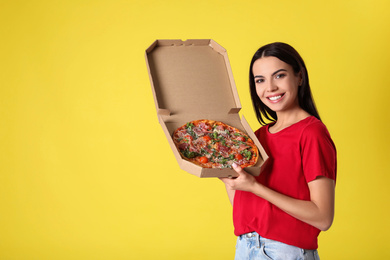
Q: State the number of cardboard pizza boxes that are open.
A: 1